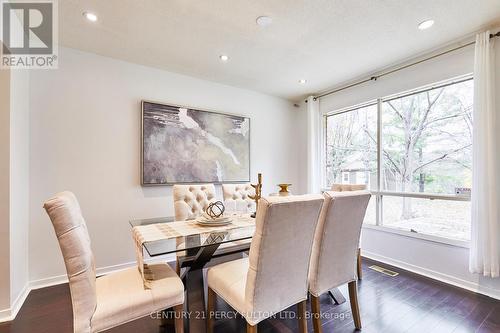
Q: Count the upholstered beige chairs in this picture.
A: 6